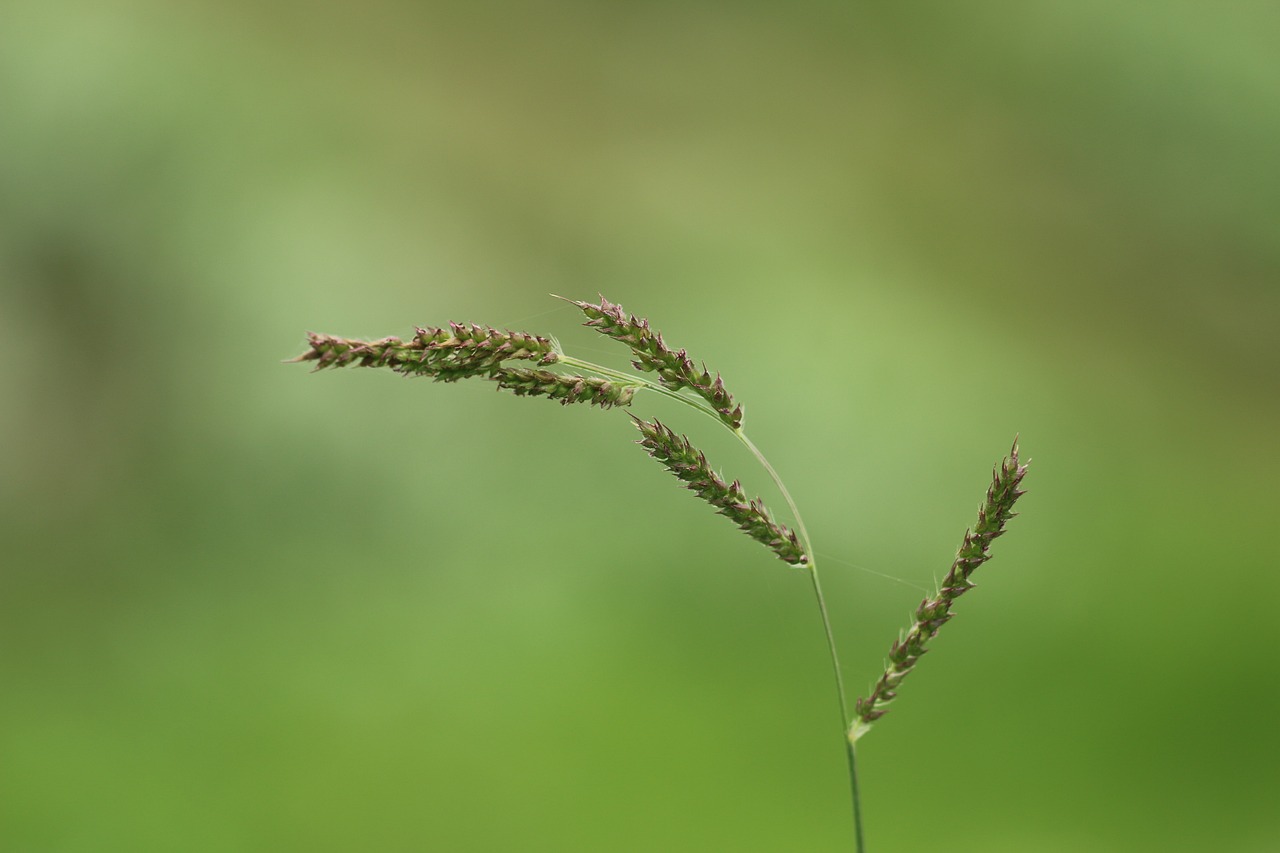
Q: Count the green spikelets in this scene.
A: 5